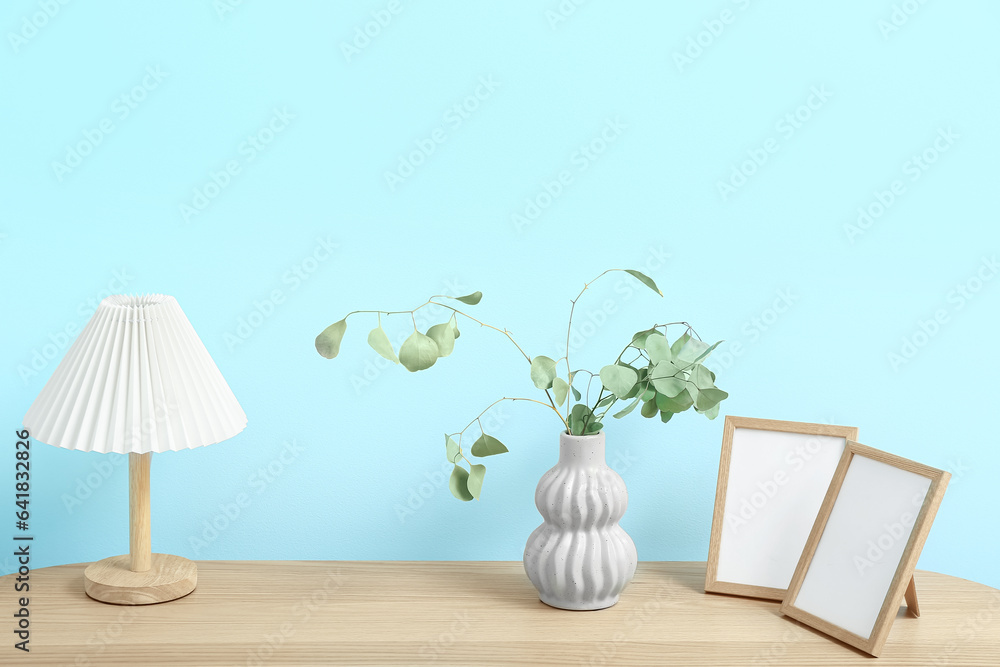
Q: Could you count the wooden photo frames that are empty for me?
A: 2